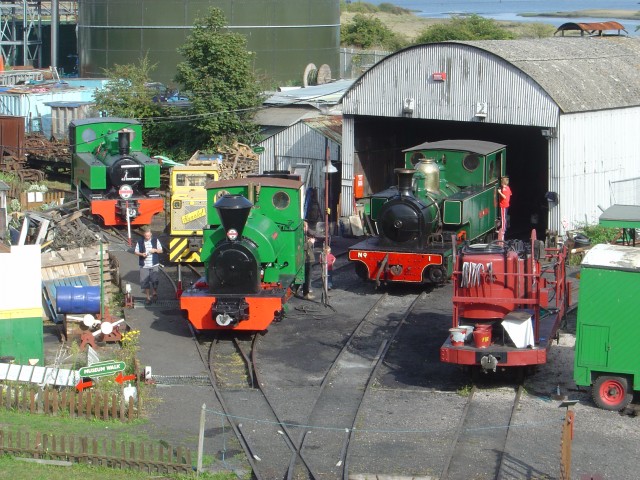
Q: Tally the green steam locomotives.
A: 3